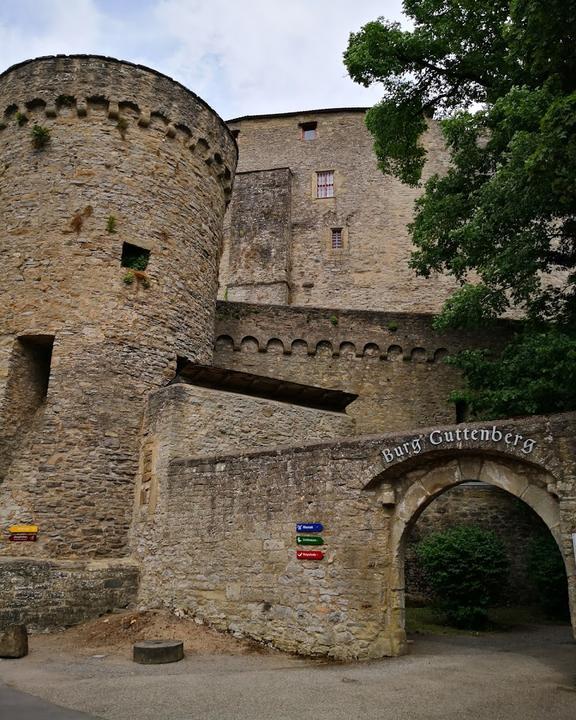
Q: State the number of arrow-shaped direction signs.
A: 5